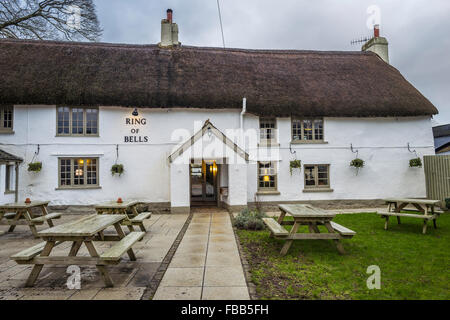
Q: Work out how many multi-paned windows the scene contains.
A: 7